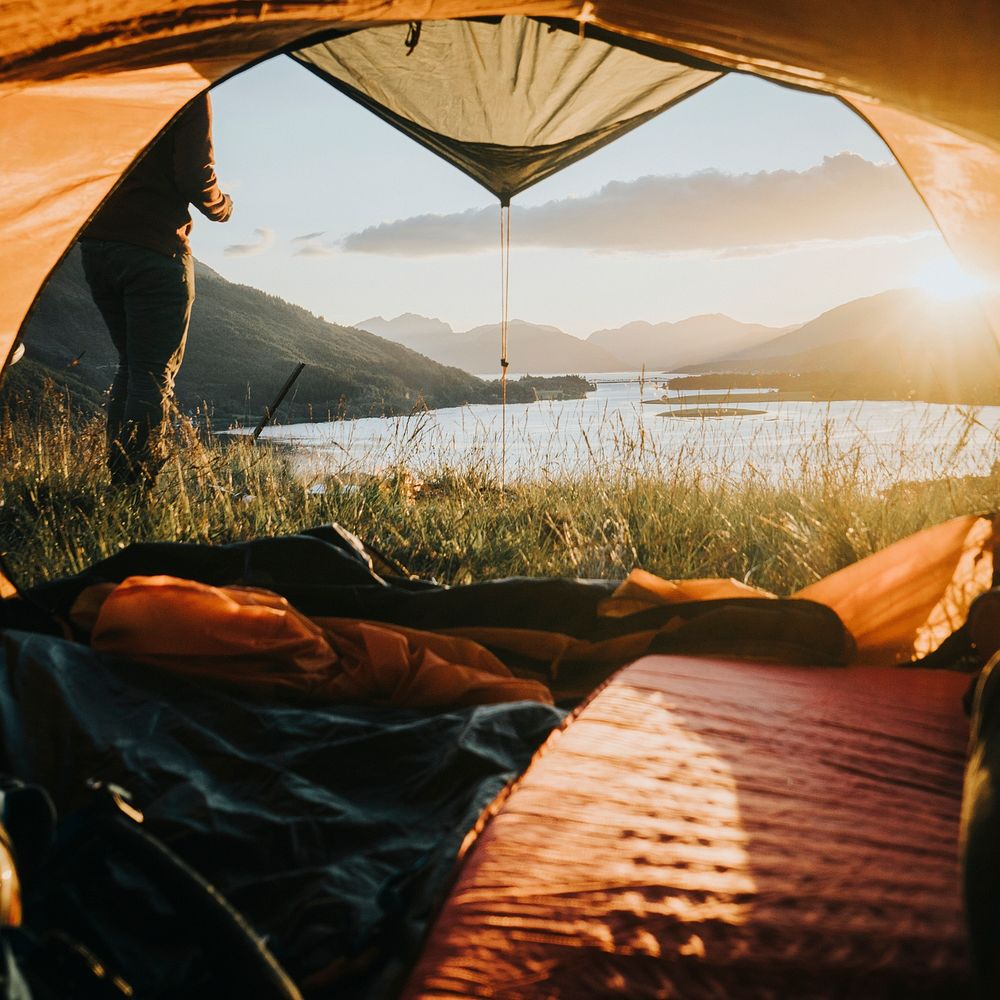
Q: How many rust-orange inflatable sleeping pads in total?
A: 1